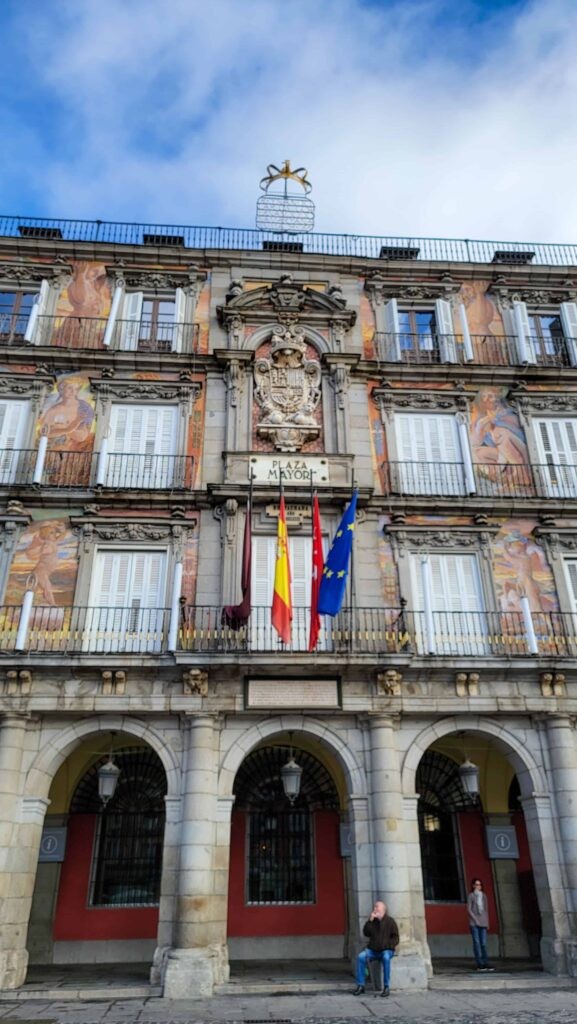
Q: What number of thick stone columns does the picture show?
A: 4